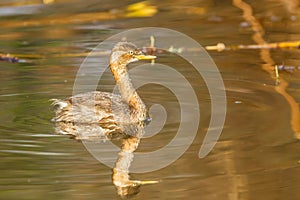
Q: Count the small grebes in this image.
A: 1